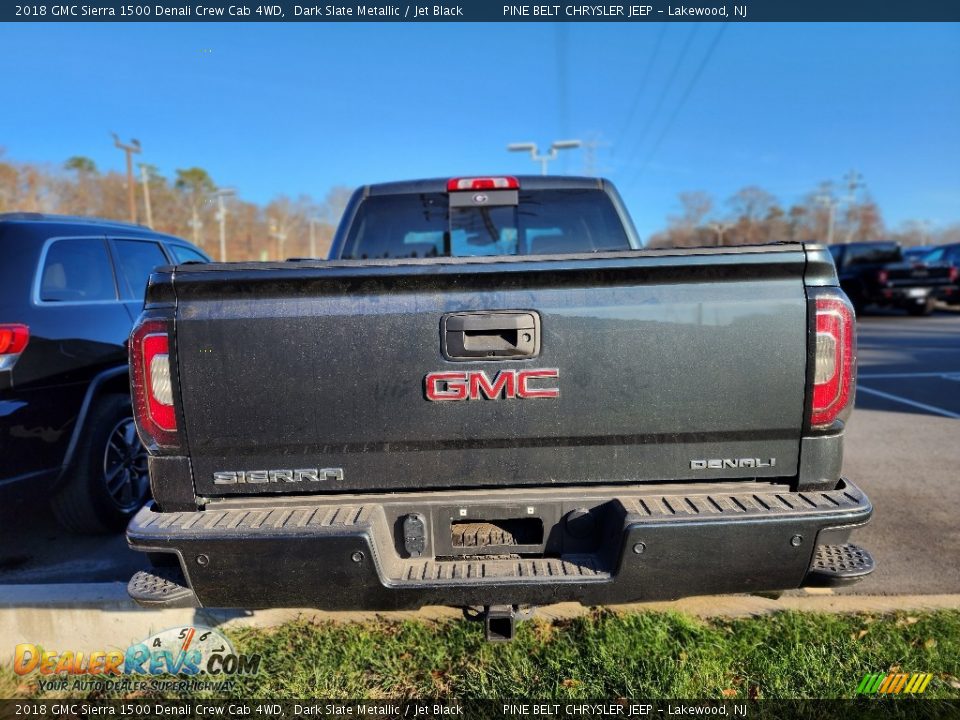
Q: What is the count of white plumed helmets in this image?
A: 0